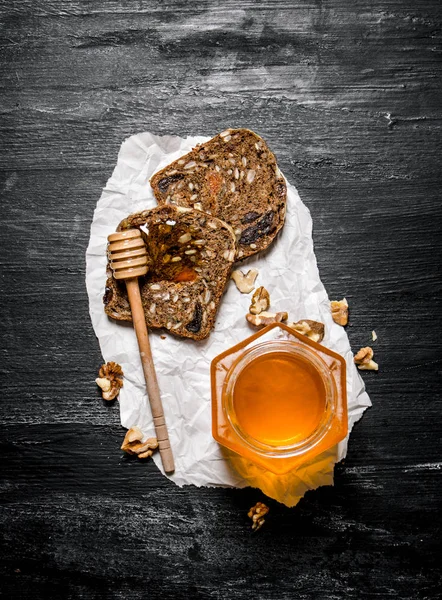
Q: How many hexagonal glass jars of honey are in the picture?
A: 1